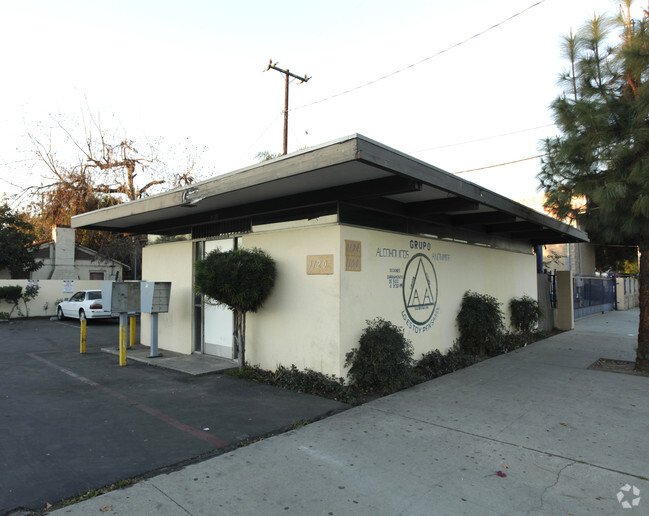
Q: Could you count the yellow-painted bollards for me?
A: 3